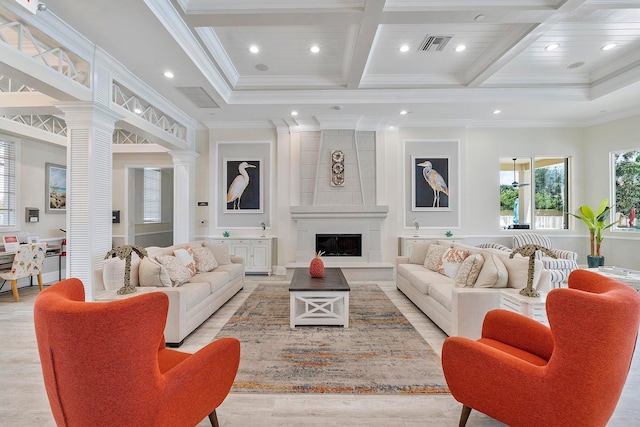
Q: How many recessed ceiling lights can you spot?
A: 11